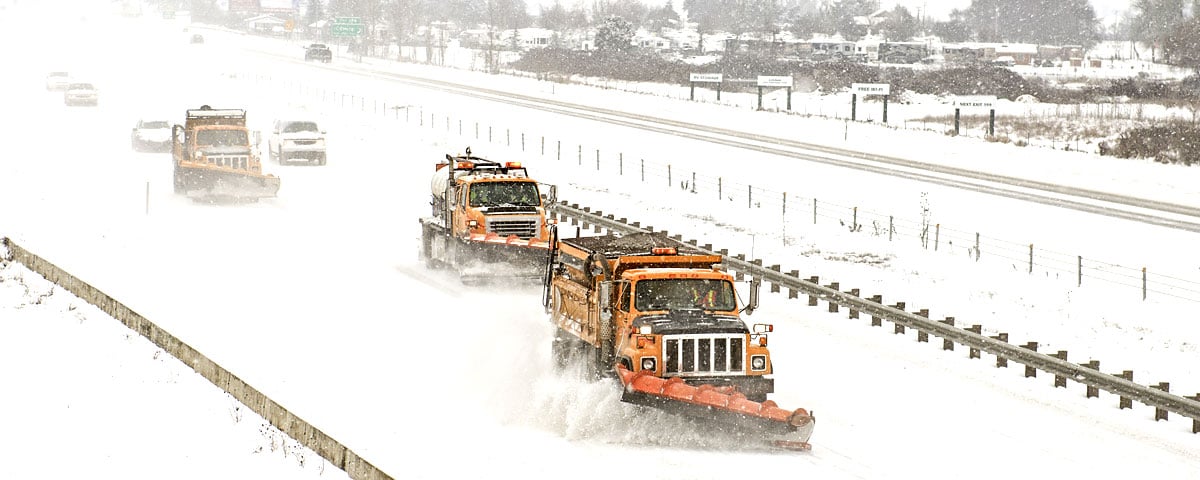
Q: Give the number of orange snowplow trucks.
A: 3